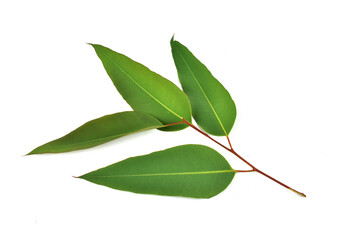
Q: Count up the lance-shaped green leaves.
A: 4